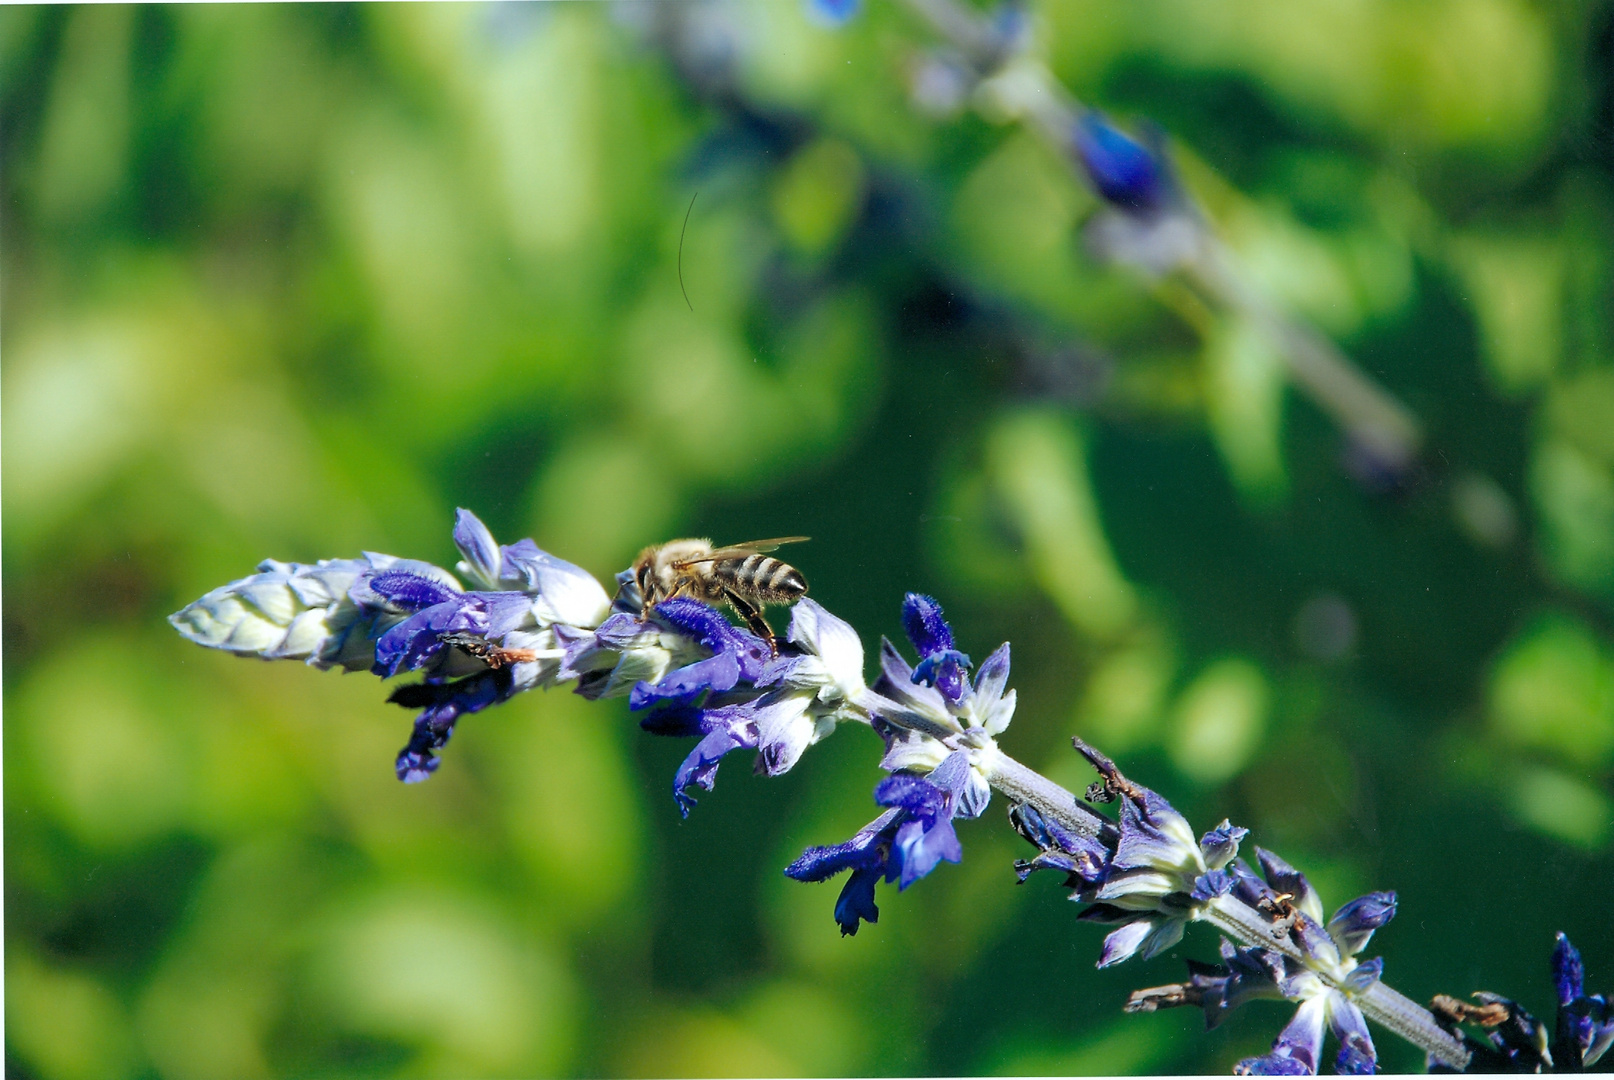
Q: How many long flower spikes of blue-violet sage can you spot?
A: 2